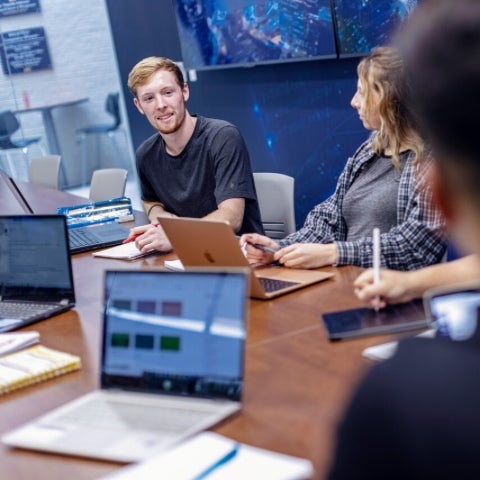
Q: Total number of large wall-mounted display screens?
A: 2